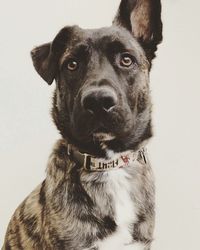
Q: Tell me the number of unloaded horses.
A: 0